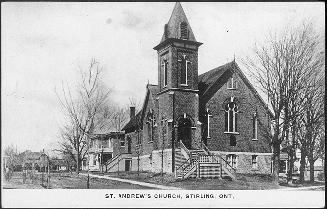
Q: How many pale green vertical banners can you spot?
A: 0